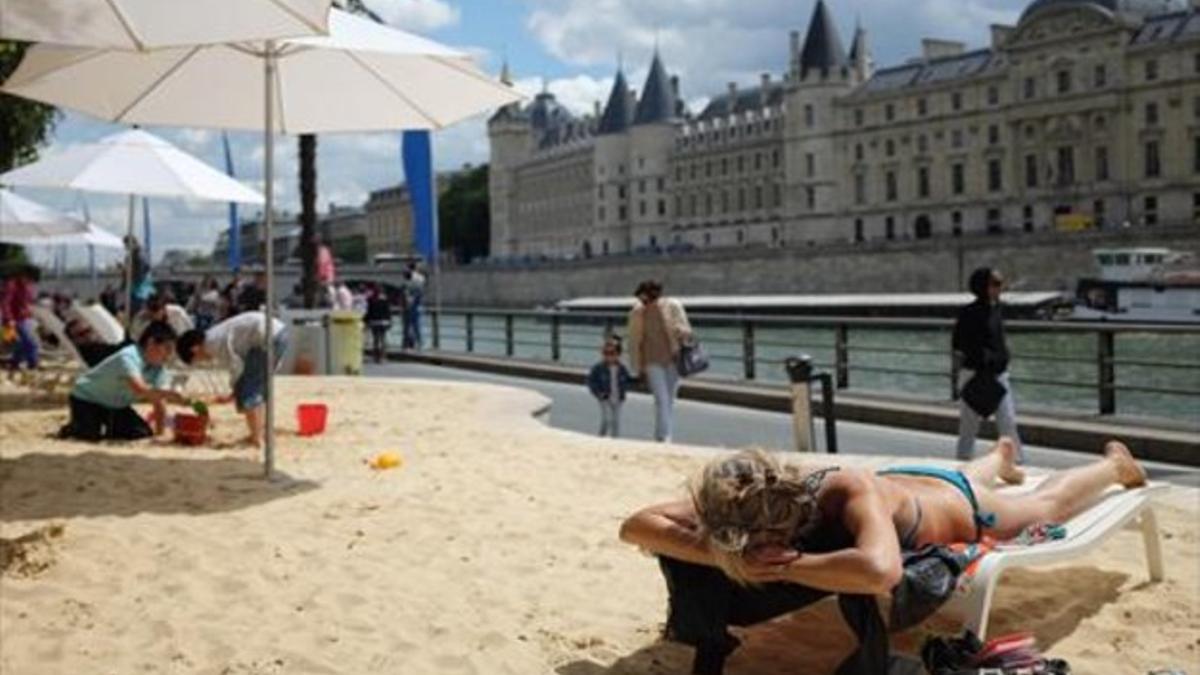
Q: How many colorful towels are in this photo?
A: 1